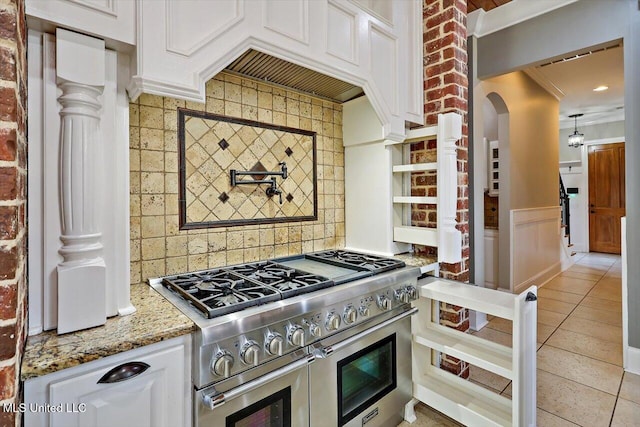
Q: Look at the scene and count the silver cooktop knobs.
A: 11